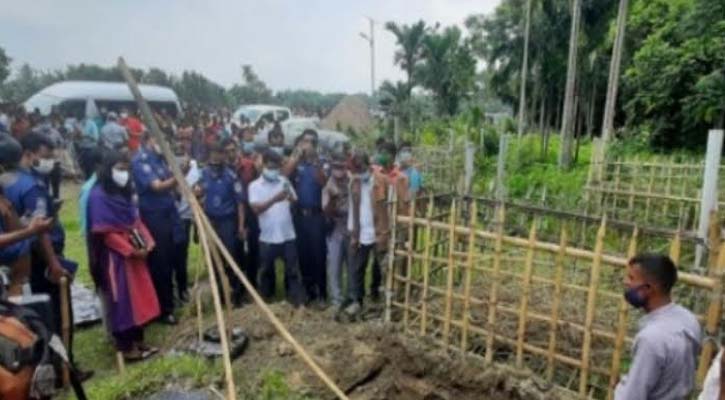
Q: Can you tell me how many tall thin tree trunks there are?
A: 3